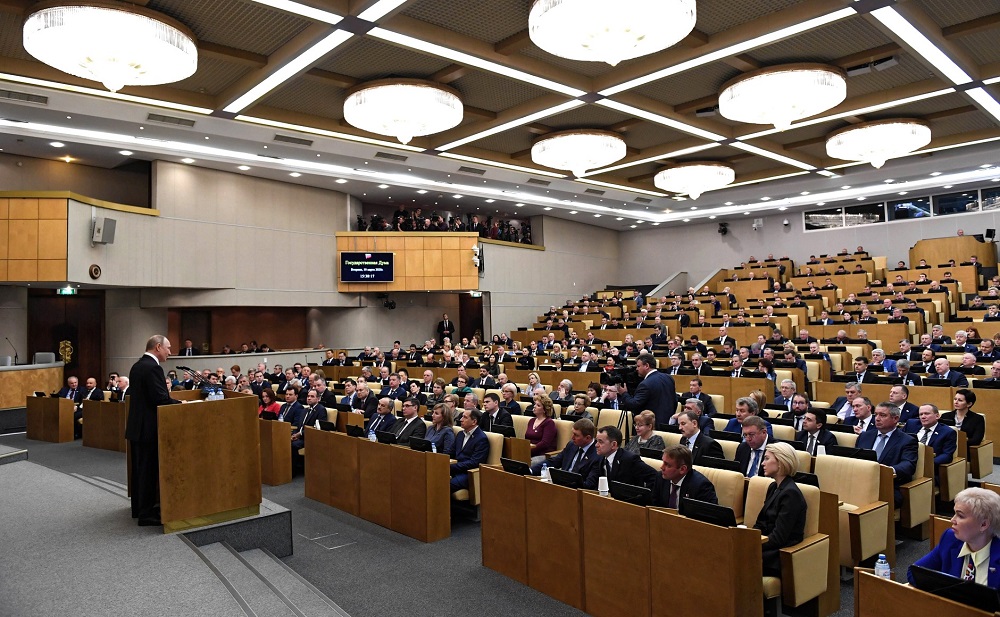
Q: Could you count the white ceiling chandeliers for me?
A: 7